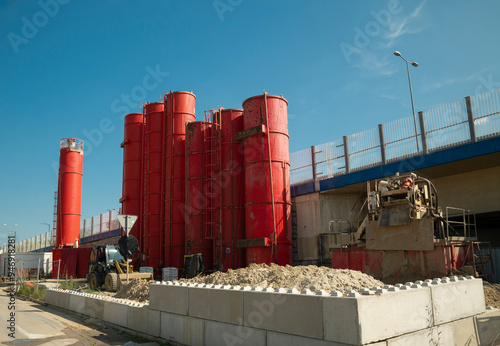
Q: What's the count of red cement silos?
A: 7